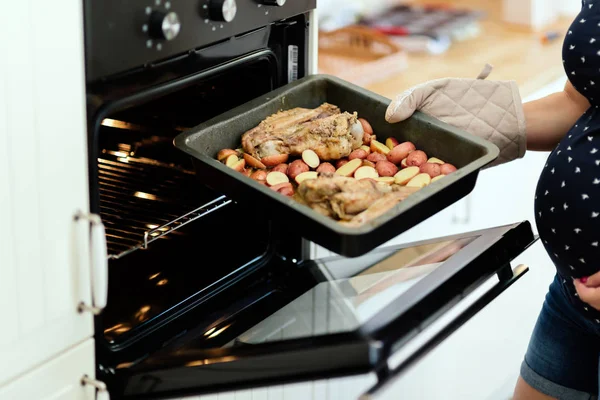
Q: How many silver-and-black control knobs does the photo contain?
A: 3